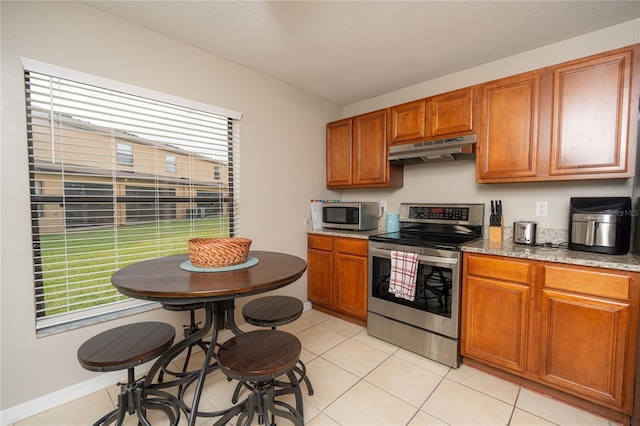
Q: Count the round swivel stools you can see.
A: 4